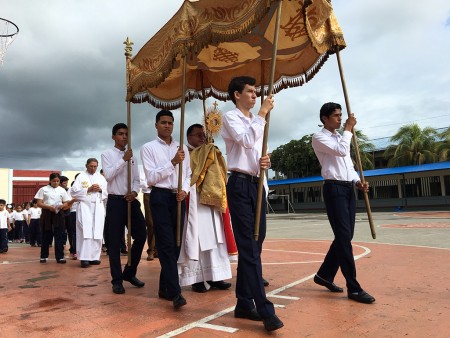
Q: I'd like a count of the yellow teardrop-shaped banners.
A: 0